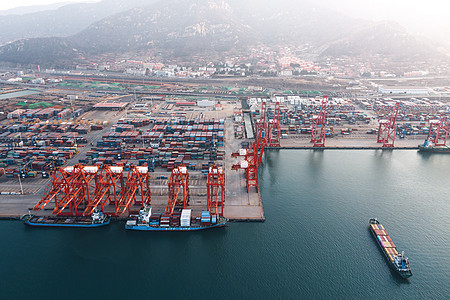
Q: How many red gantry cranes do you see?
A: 13